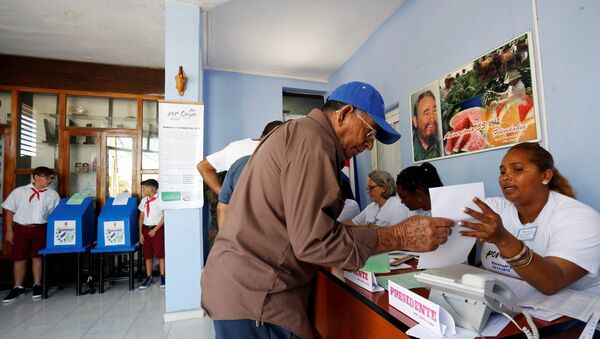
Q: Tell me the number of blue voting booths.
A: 2